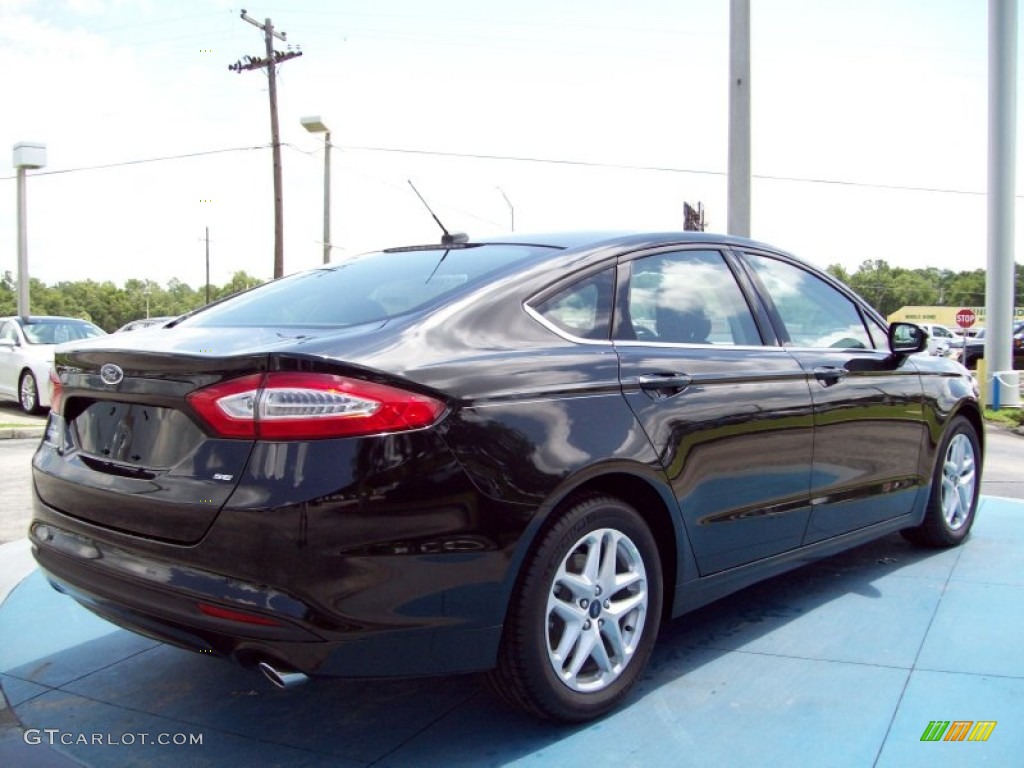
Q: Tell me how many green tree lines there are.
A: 2